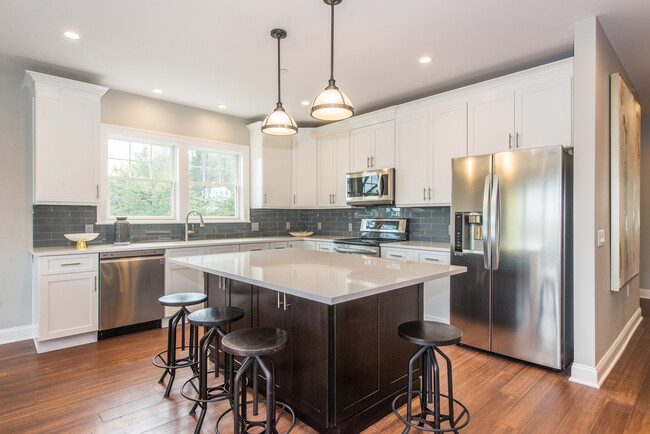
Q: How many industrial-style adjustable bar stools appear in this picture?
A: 4